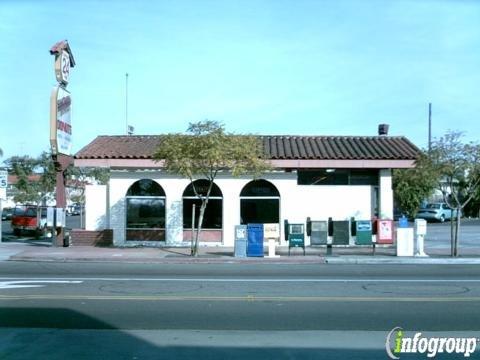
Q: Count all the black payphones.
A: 0